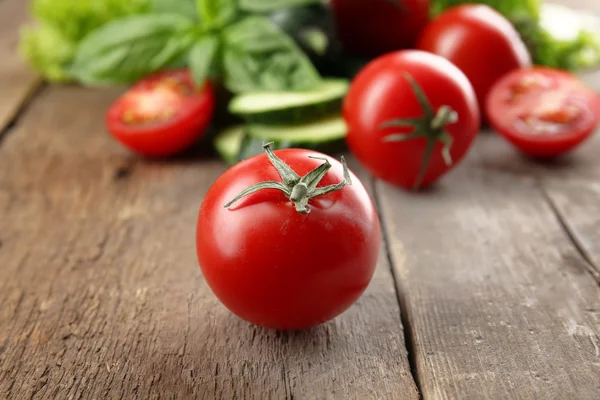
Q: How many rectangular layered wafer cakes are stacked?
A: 0